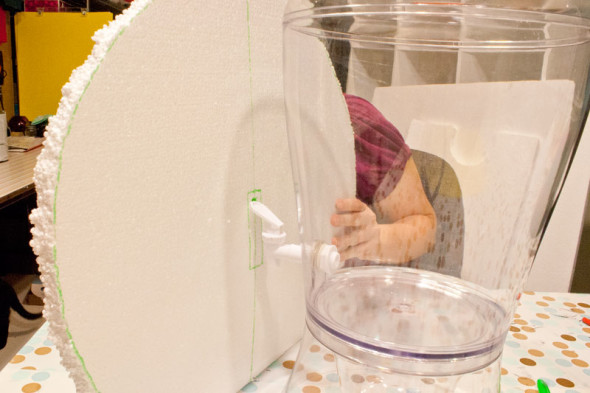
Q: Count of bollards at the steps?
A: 0